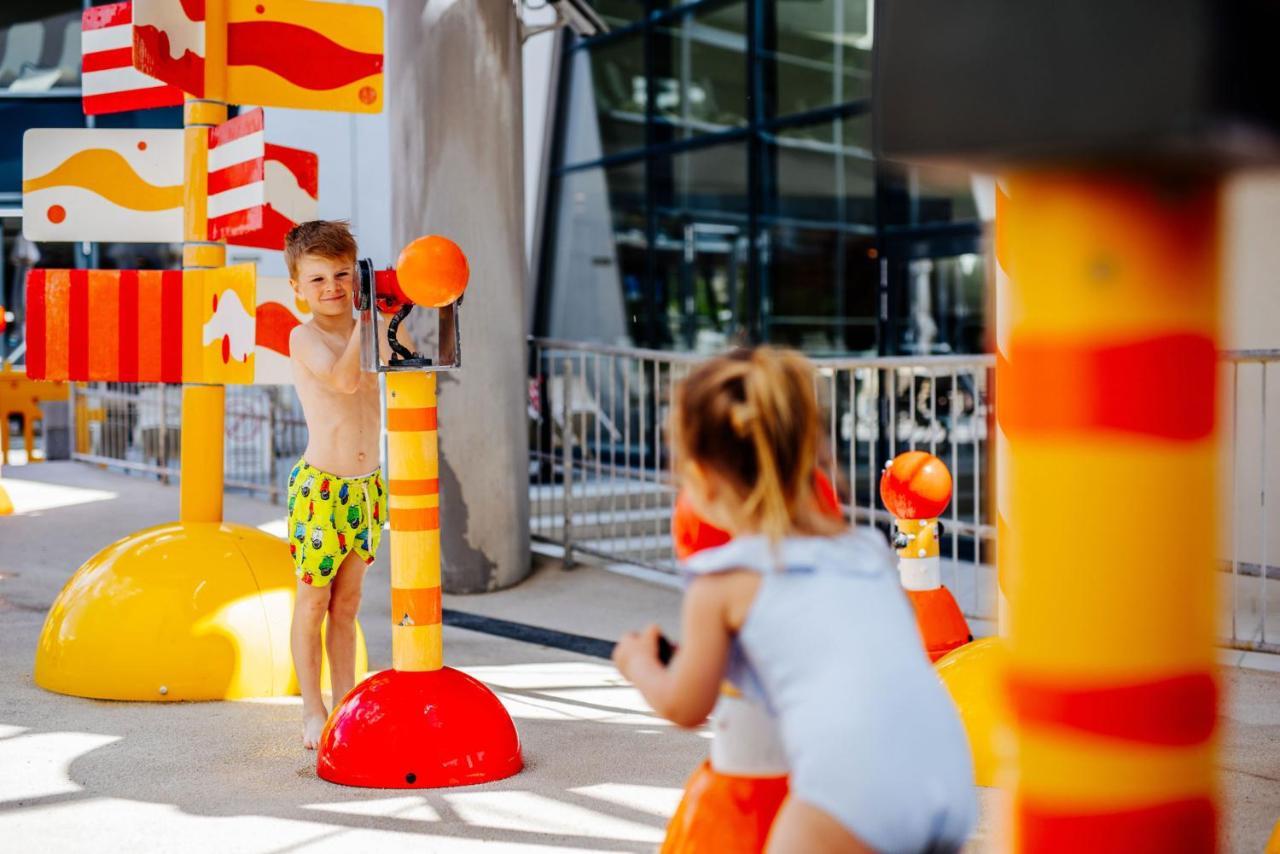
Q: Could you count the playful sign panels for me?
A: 9